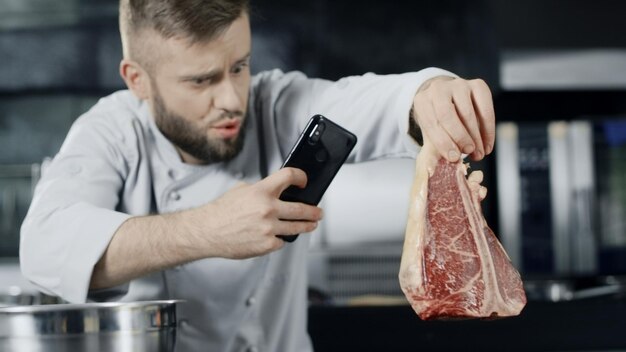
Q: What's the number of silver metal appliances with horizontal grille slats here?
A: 1